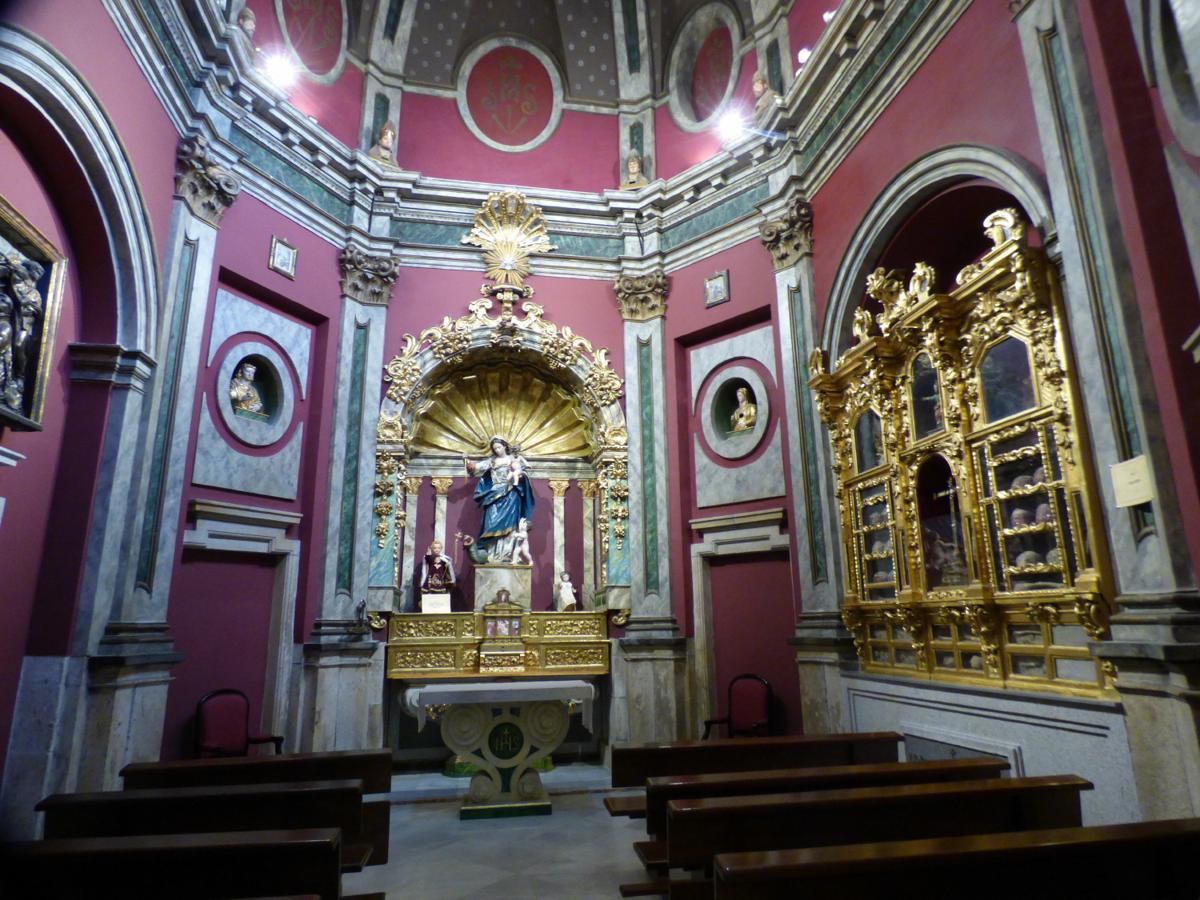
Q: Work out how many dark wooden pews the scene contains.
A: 7